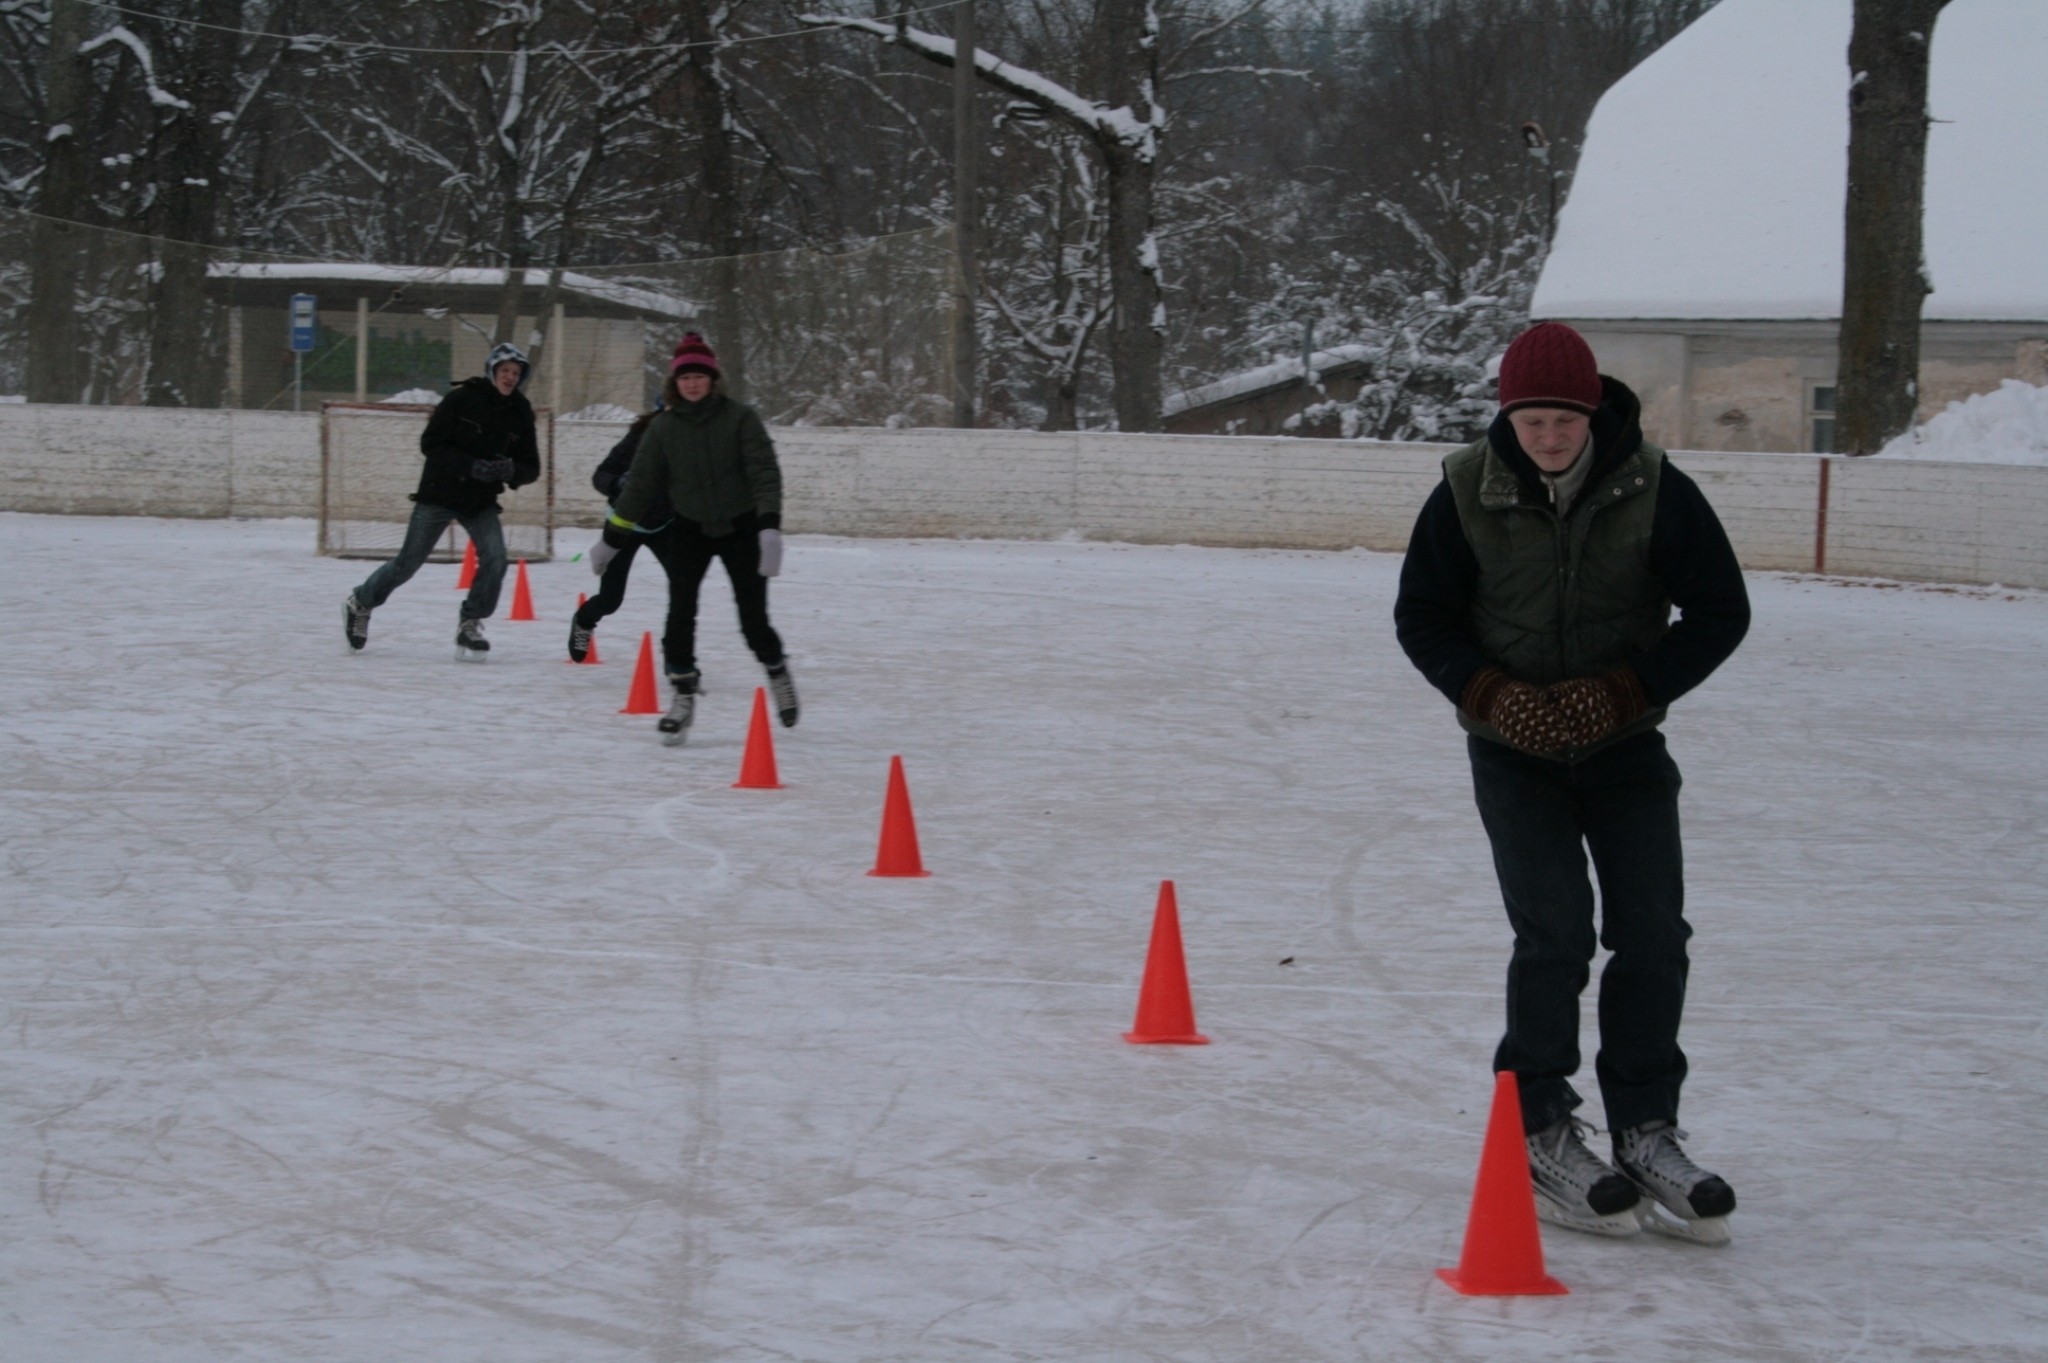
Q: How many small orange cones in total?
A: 8